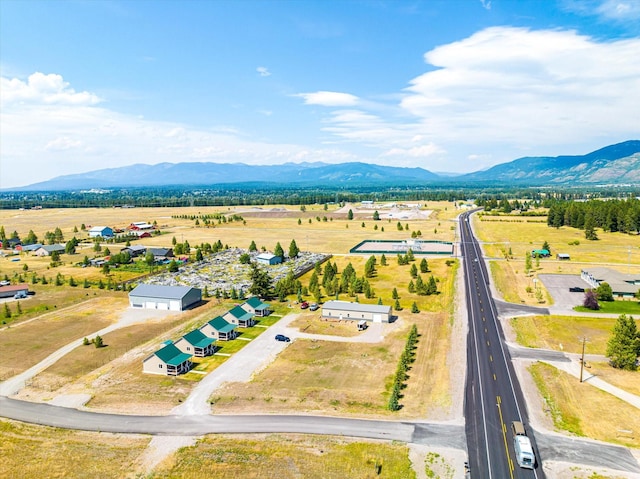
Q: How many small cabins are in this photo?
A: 5